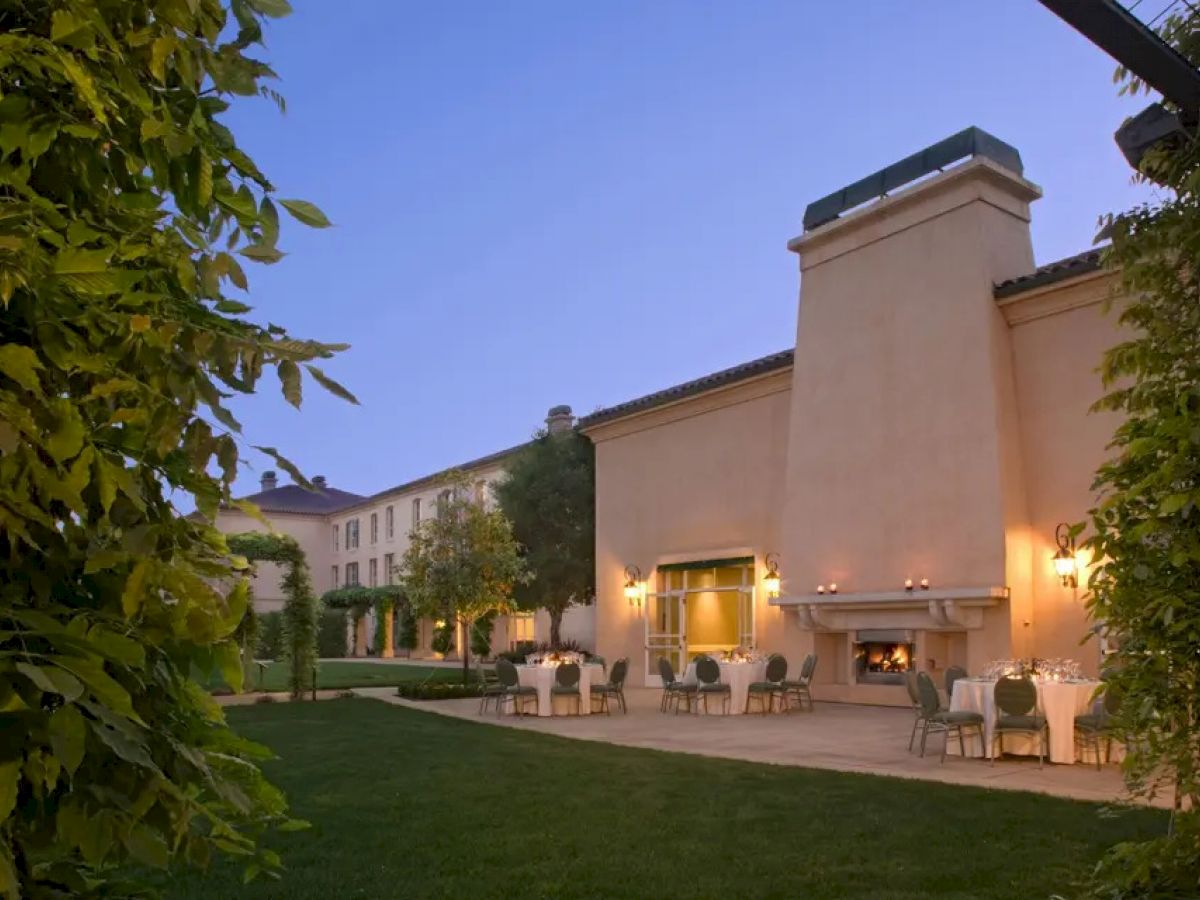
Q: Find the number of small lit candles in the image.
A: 4